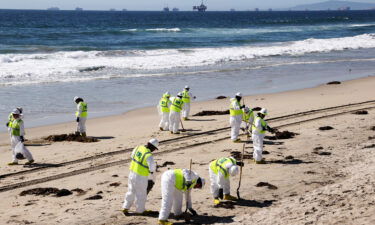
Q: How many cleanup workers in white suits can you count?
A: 12